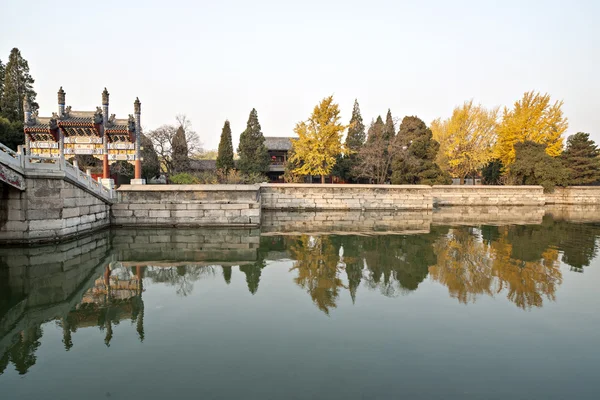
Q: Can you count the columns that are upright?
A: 4